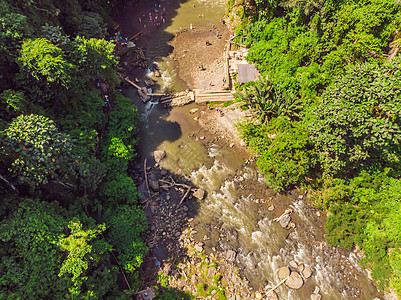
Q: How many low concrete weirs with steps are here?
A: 1